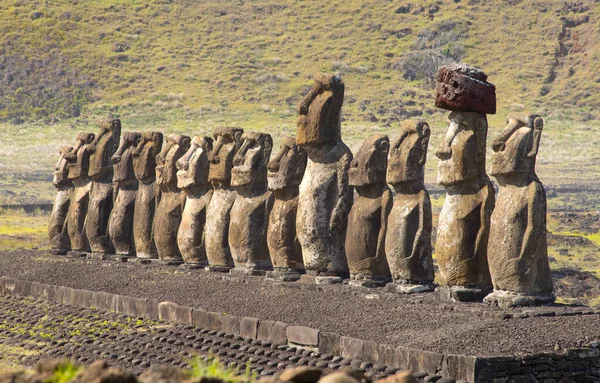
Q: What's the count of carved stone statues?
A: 15